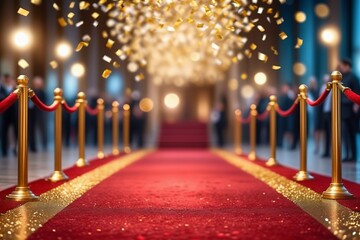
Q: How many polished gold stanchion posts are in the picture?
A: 11